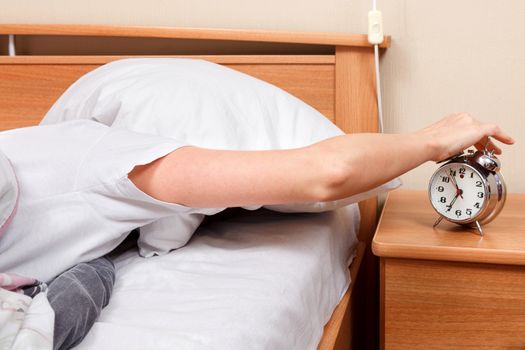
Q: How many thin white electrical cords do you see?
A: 1